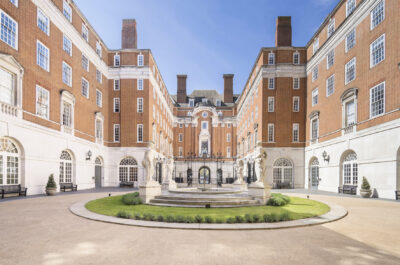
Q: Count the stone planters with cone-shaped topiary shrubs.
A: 2